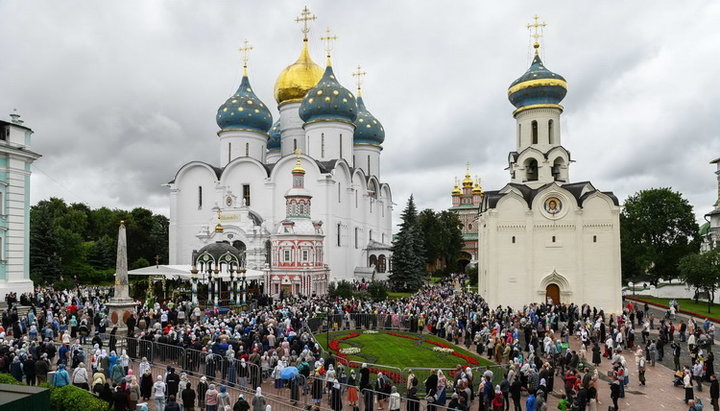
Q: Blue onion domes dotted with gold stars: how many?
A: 5